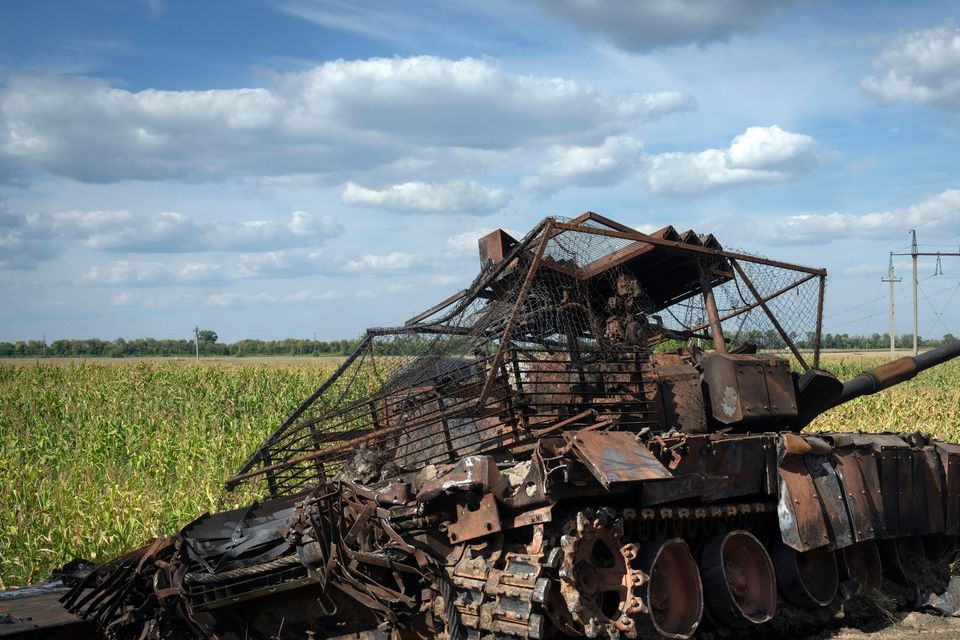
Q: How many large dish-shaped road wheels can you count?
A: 5